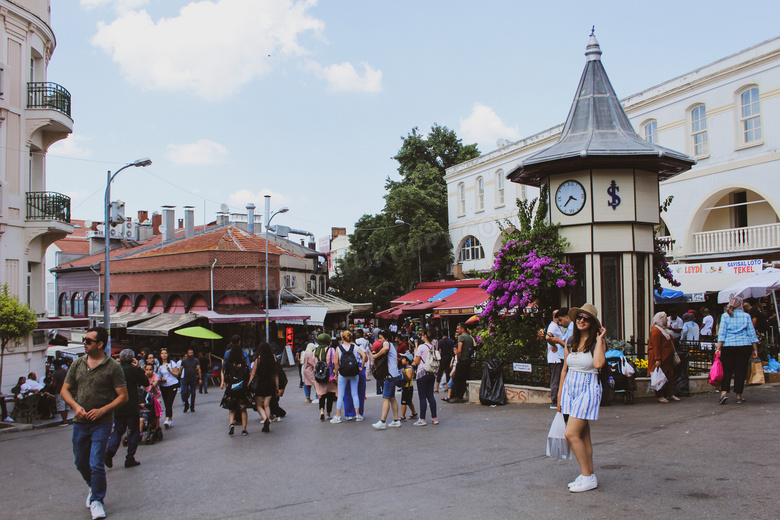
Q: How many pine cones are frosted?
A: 0